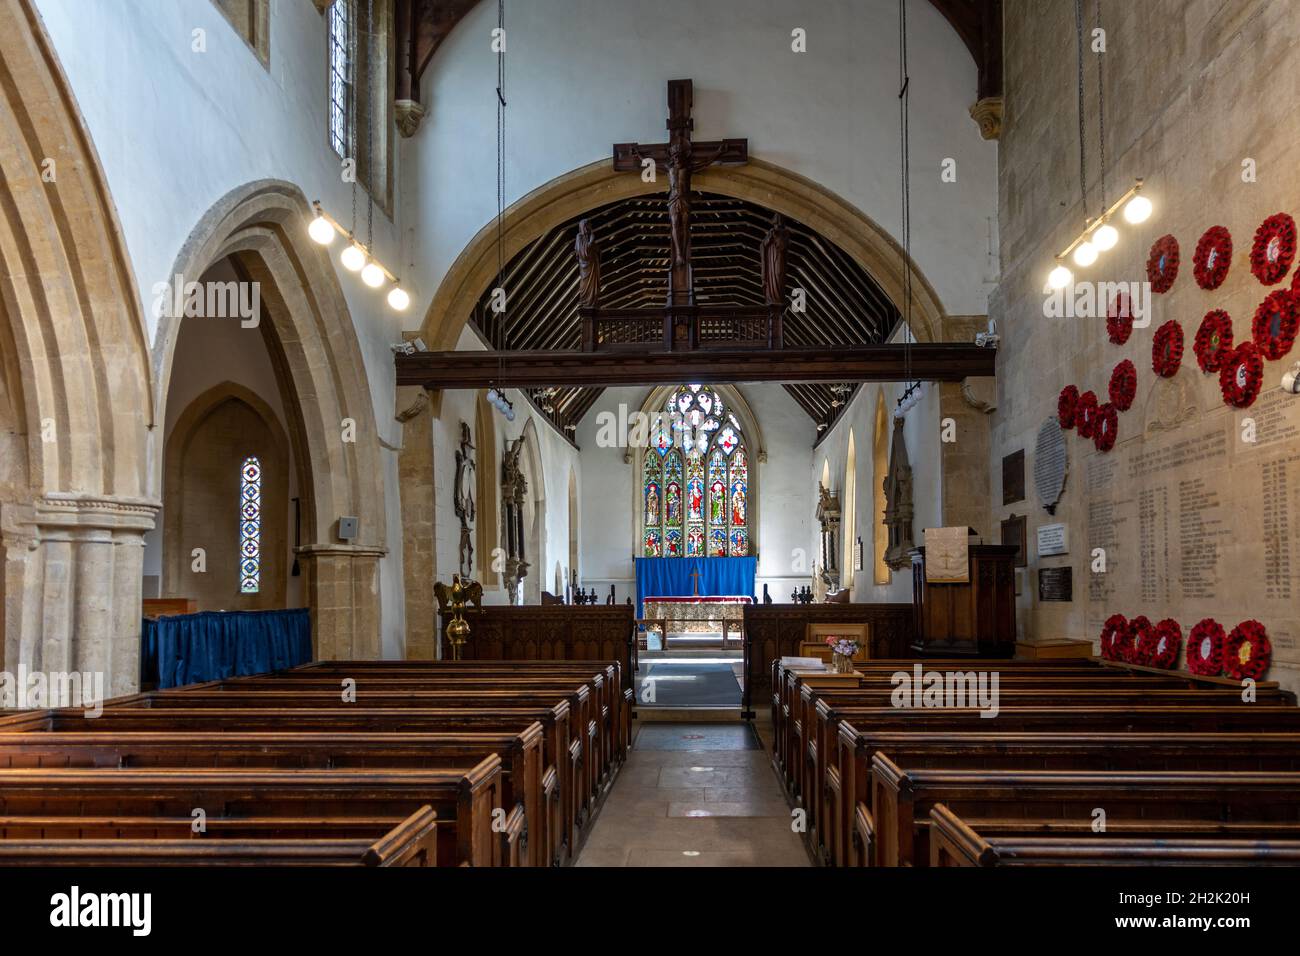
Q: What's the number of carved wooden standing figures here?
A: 2